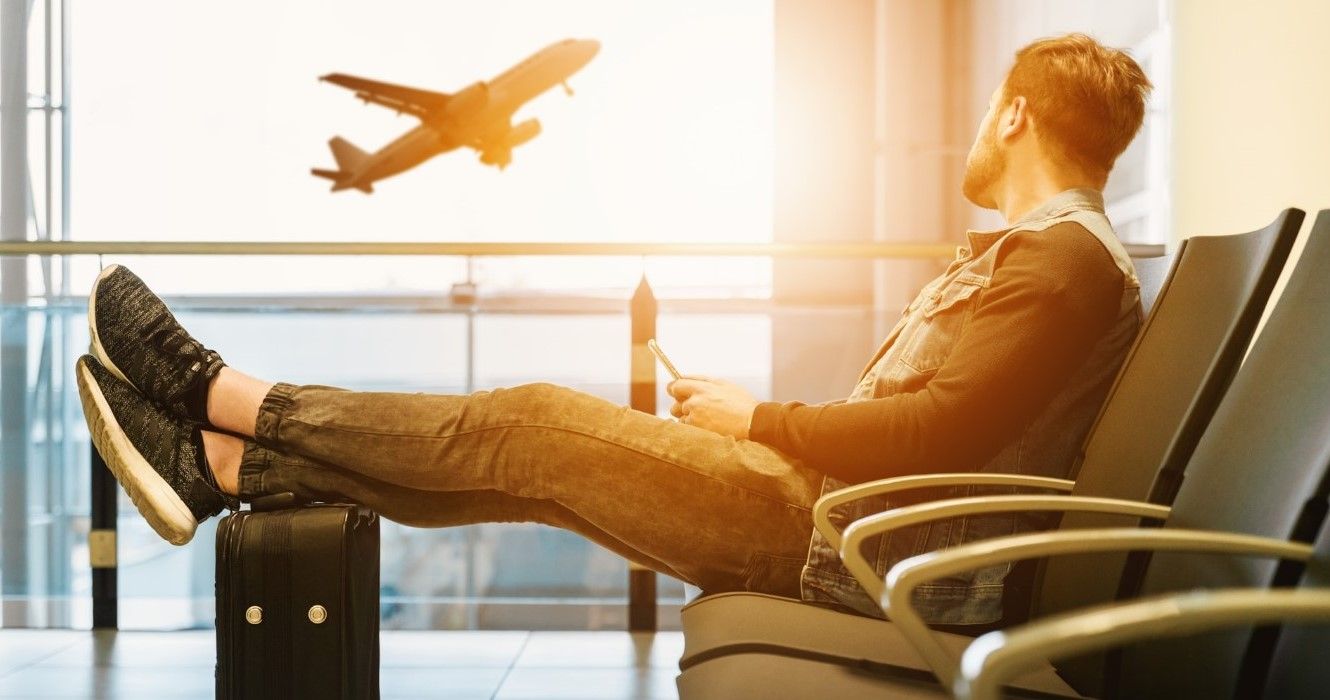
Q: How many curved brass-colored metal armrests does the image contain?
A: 4